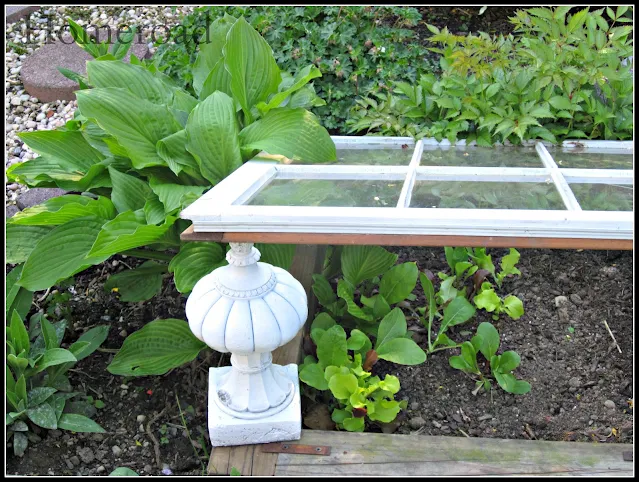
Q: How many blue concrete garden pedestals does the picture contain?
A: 0